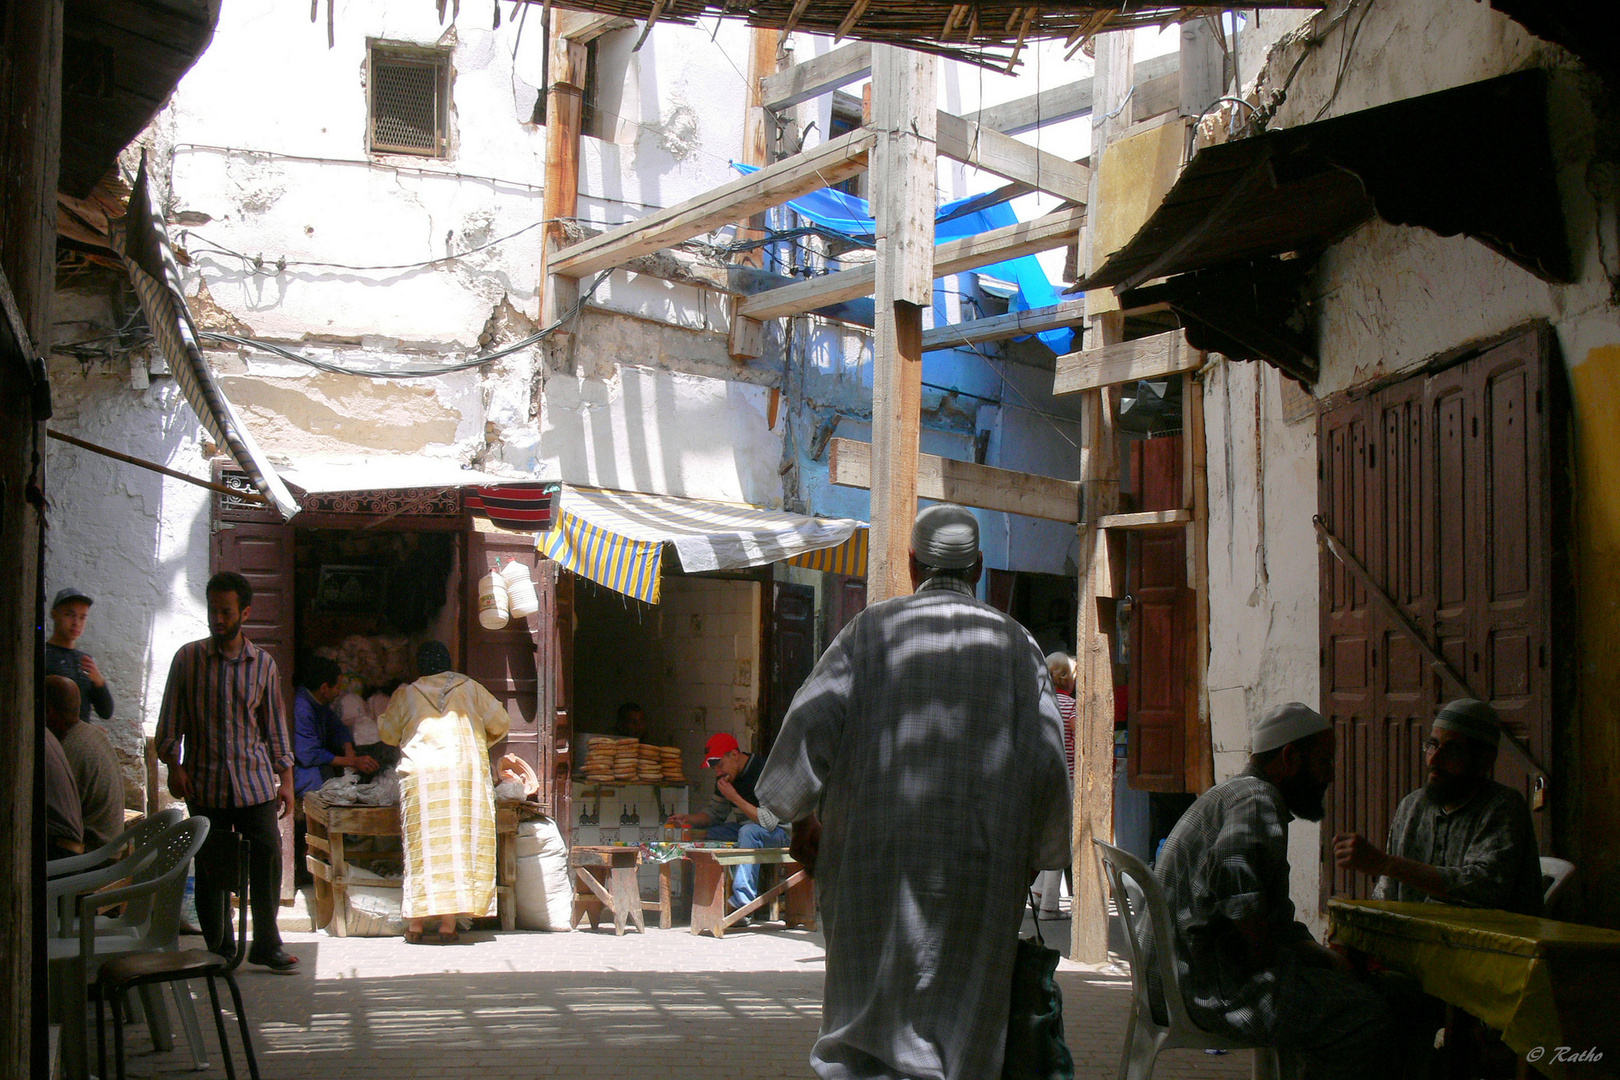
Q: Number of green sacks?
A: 1